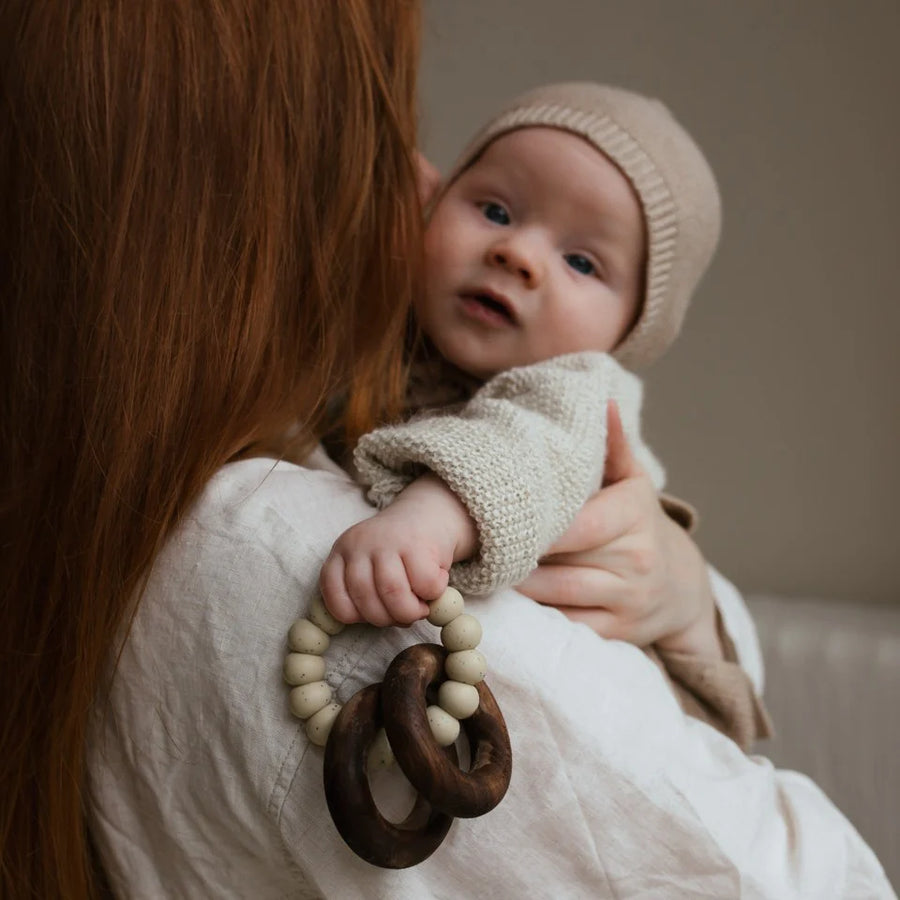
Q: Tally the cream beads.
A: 11